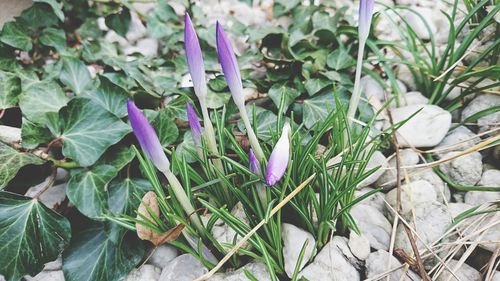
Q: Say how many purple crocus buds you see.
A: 7